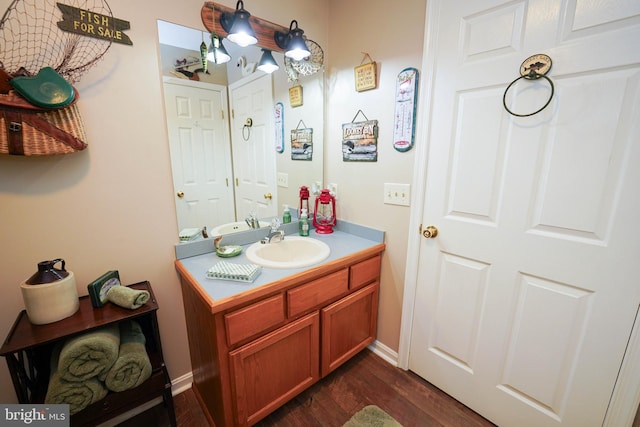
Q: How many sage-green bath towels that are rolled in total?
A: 3